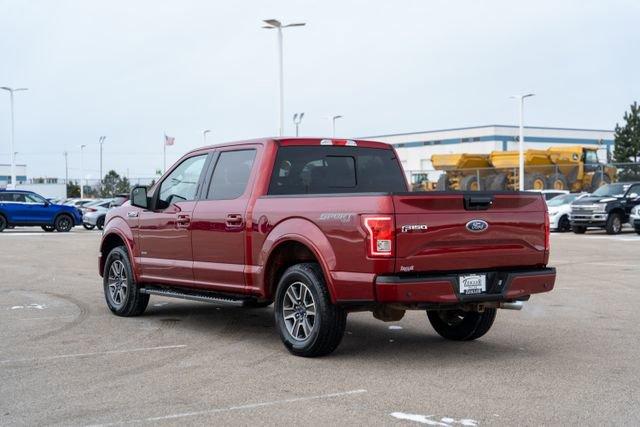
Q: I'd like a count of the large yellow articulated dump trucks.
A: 2